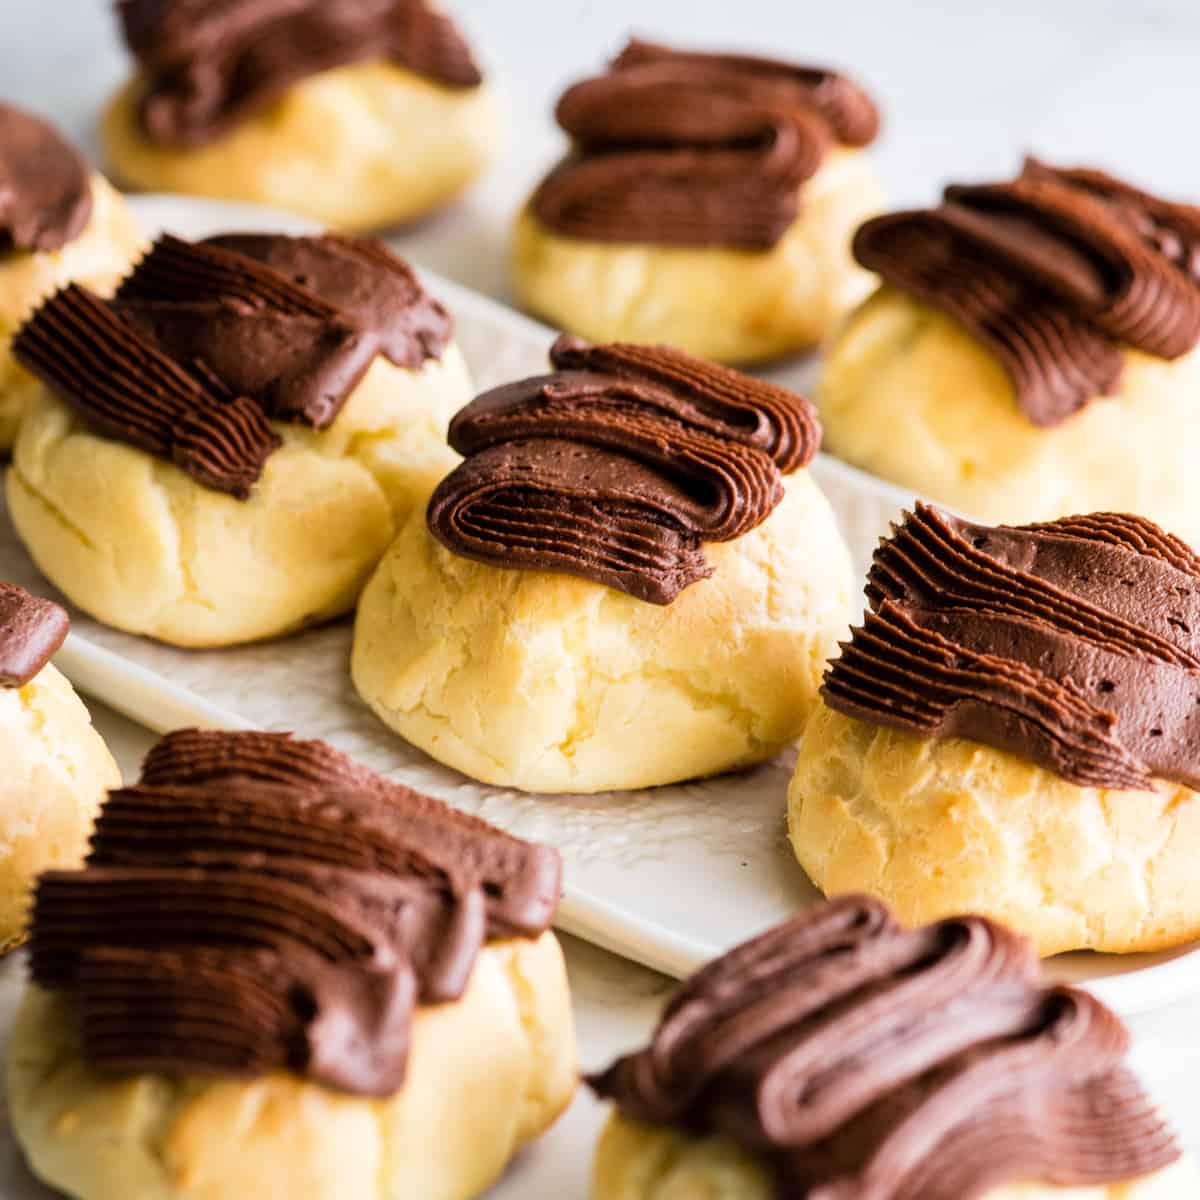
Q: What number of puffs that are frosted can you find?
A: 10